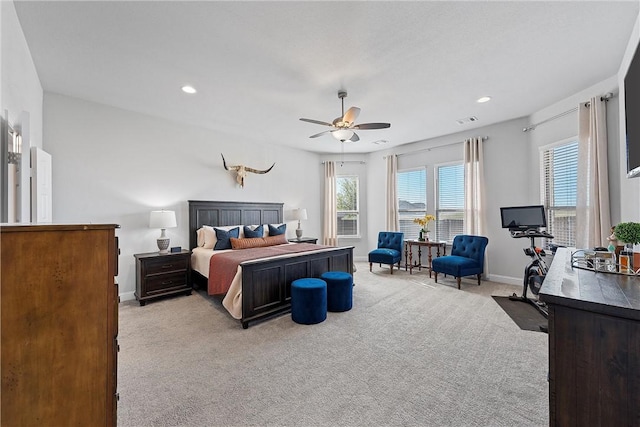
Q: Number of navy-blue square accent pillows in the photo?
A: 3